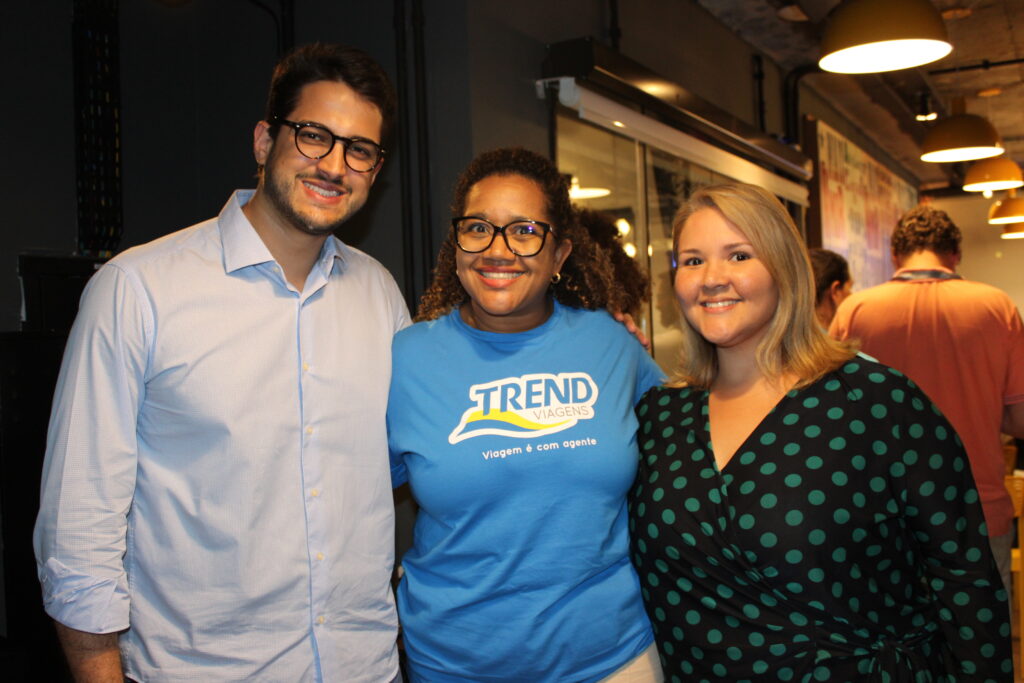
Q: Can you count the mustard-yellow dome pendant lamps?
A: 5